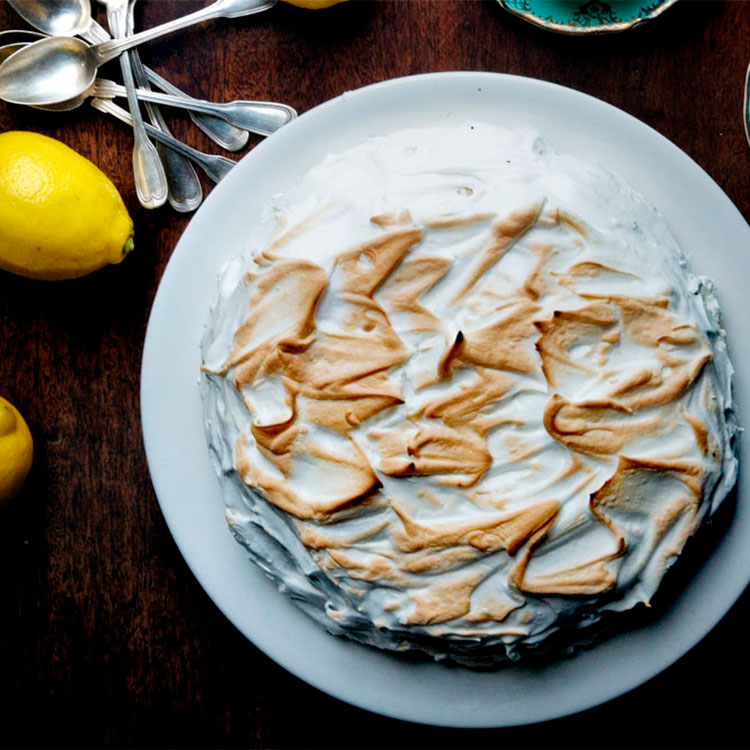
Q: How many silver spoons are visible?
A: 6